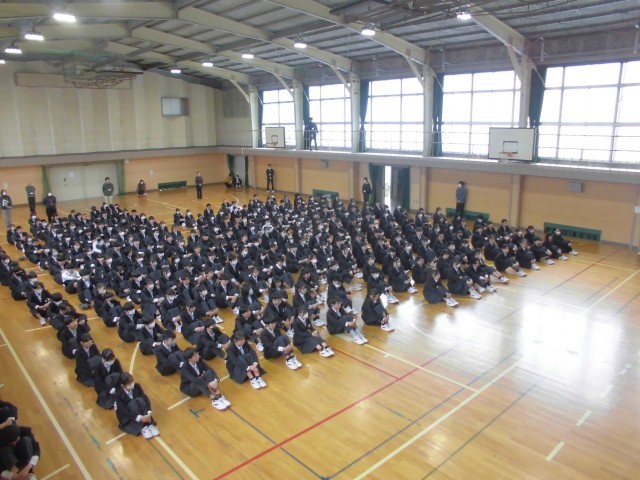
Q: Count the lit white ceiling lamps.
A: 10